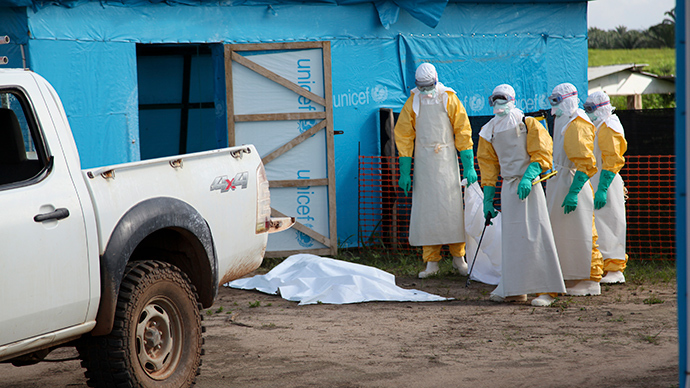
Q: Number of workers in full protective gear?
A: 4